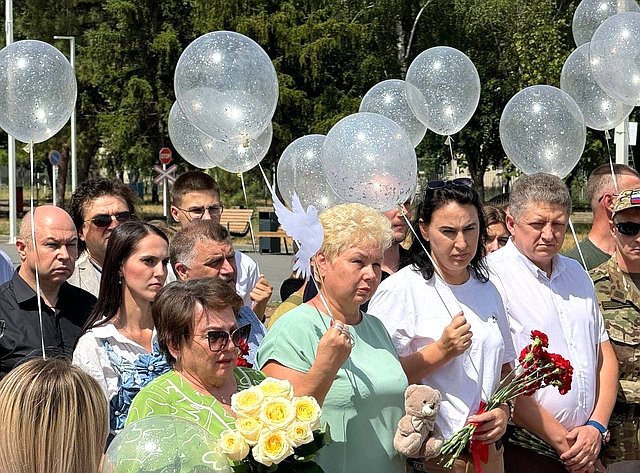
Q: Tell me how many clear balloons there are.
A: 13